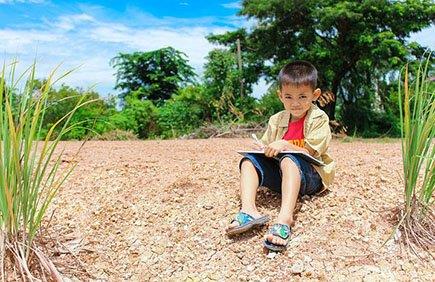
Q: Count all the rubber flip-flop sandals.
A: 2